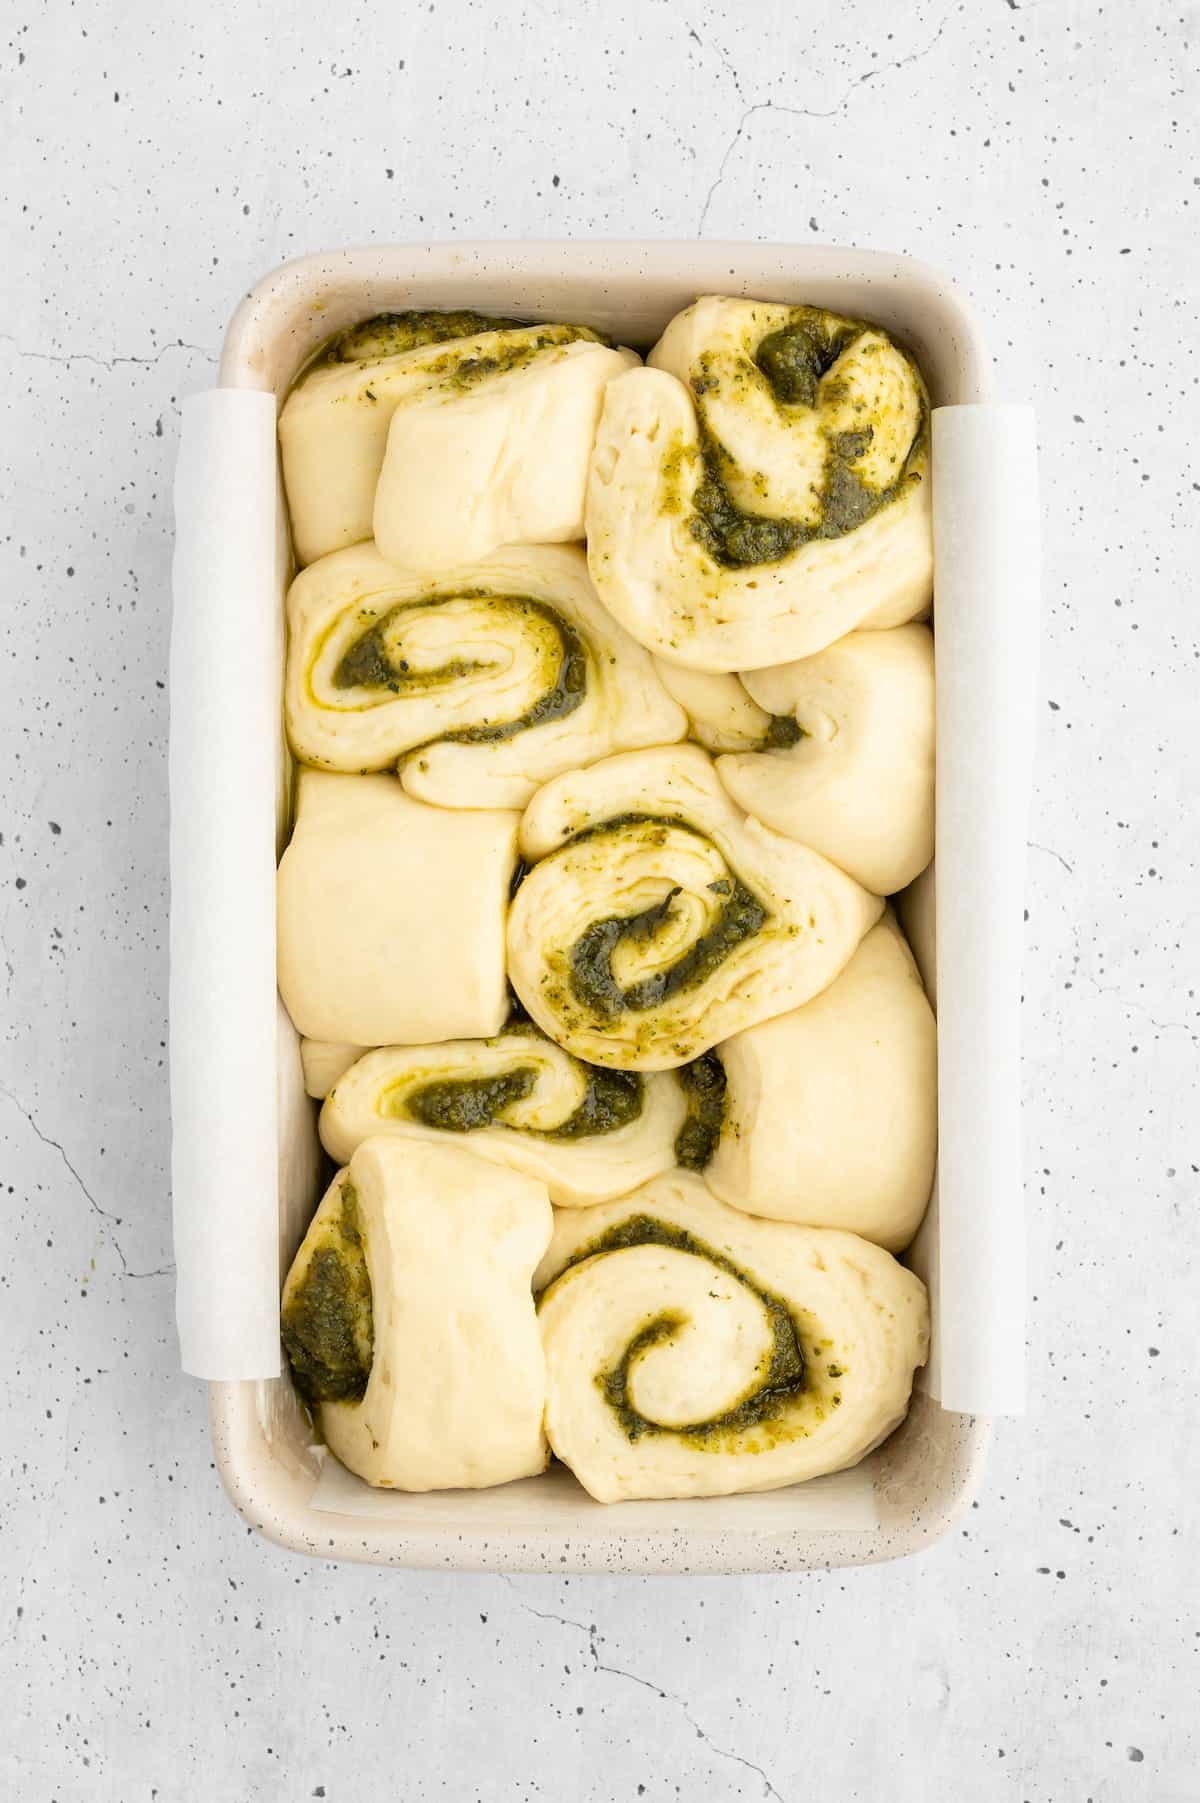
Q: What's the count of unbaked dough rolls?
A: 10